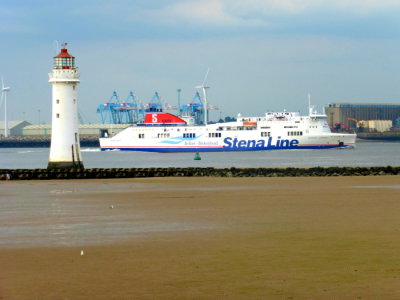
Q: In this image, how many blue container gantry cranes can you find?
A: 4